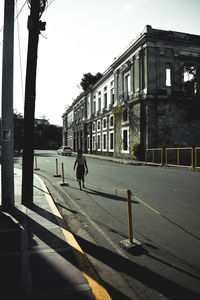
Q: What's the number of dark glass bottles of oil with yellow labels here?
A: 0